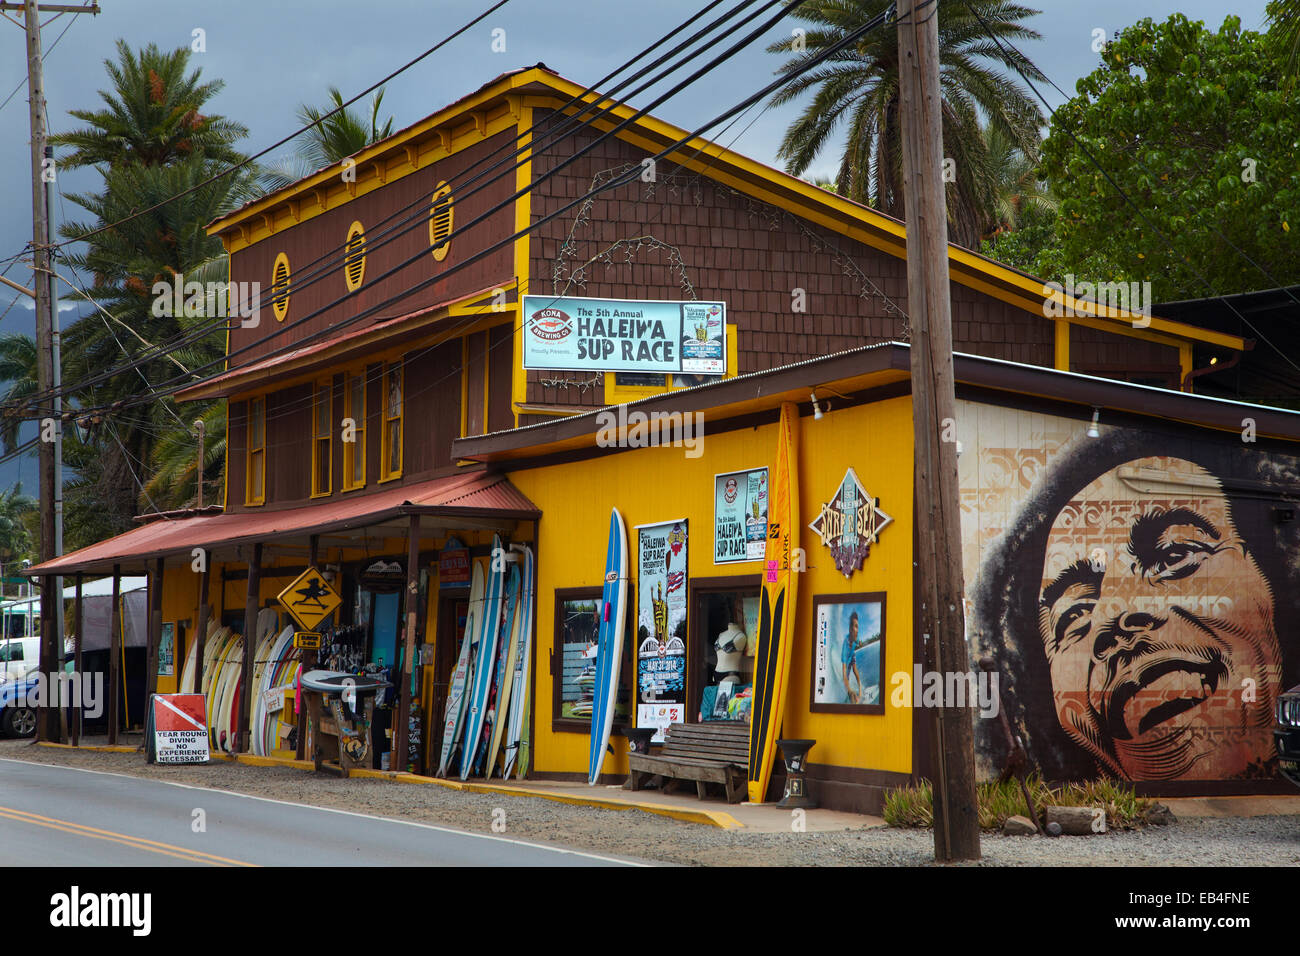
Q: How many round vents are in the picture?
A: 3